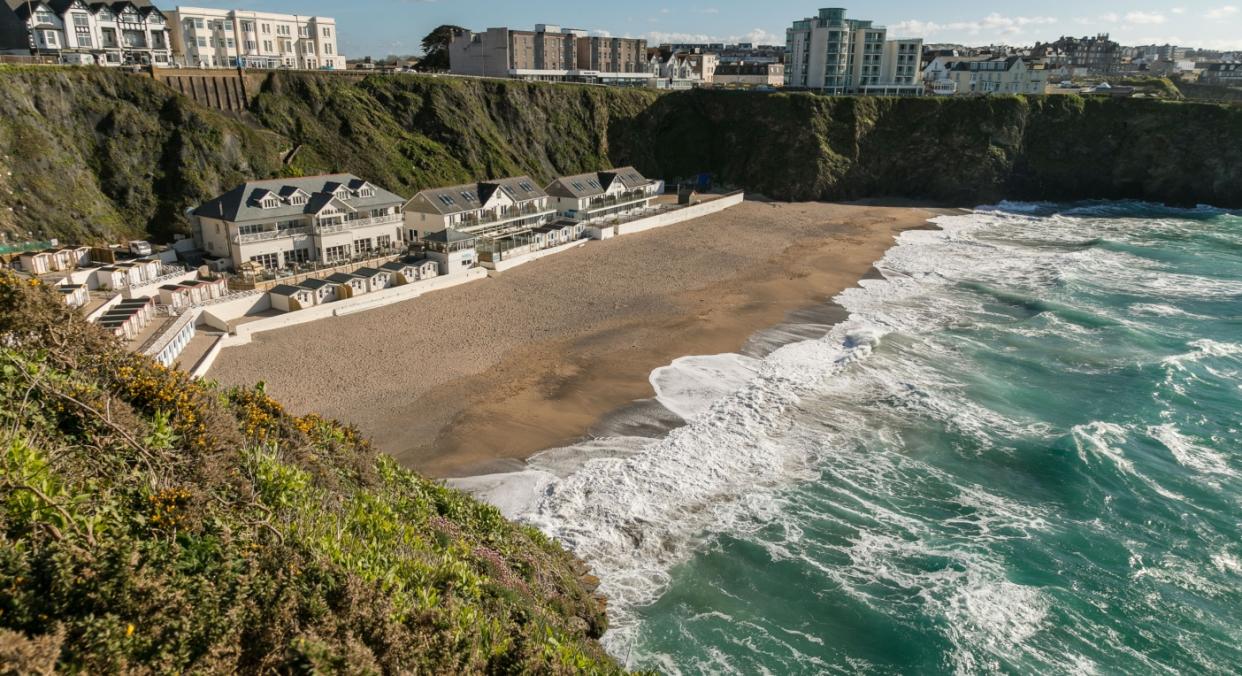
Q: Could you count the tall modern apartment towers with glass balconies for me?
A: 1